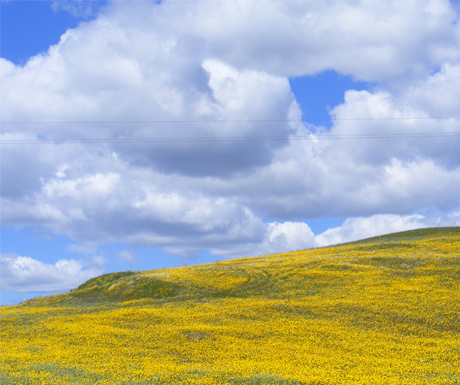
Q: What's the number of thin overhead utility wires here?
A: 3